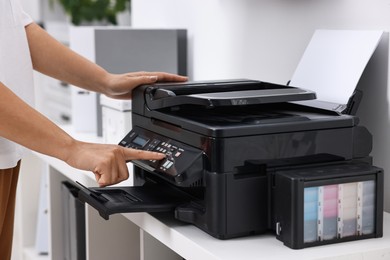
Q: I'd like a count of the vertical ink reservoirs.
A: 4